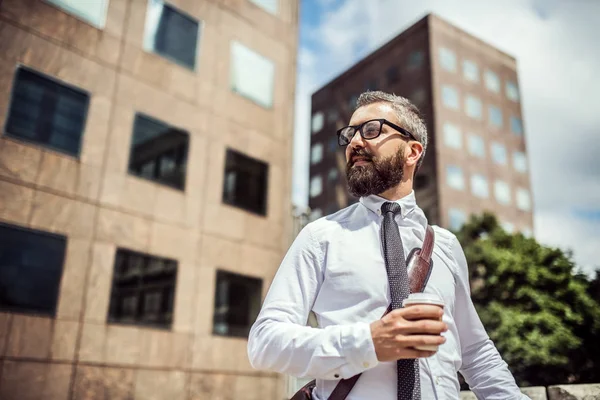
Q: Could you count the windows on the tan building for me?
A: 10